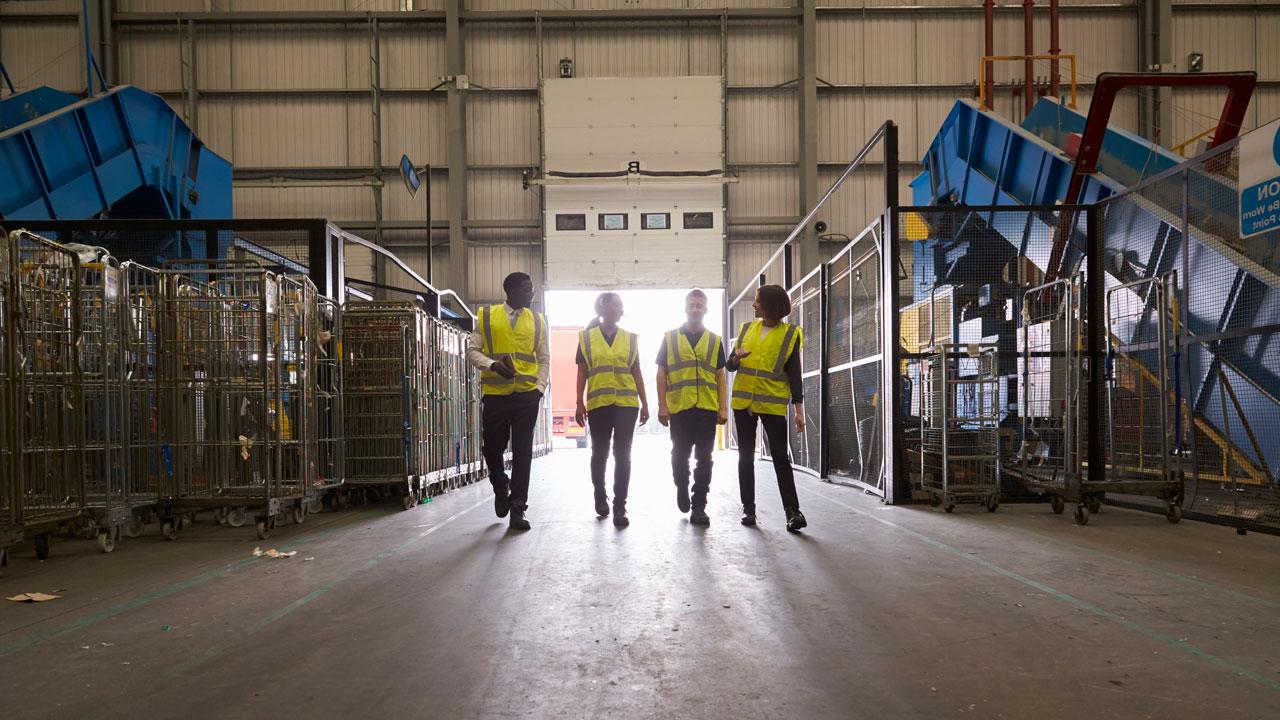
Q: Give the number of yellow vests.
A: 4